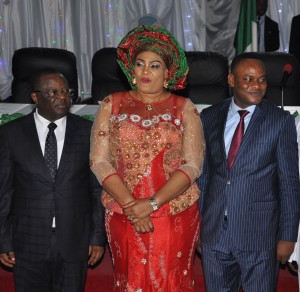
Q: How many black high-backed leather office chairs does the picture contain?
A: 4